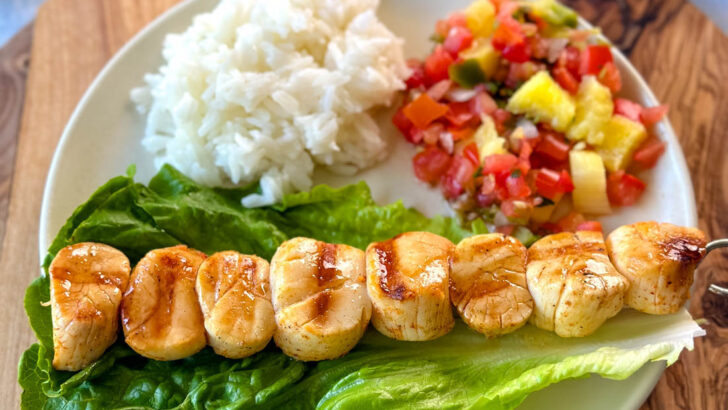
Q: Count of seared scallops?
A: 8